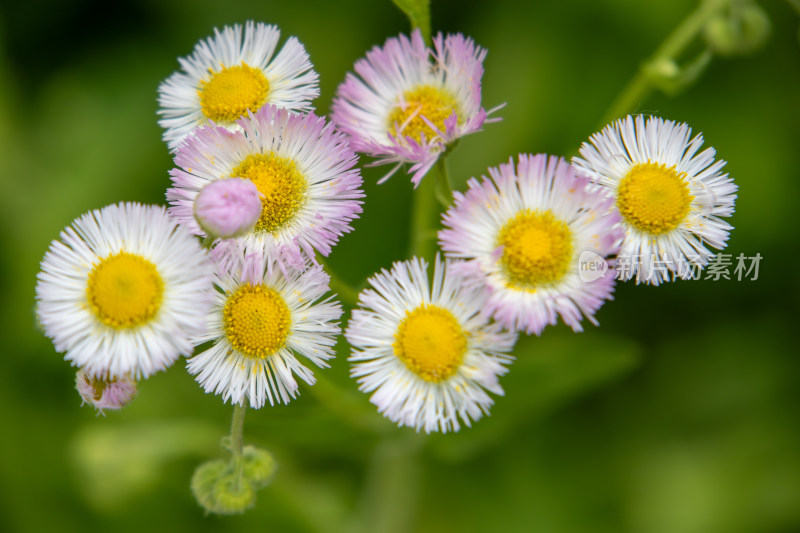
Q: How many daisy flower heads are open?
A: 8